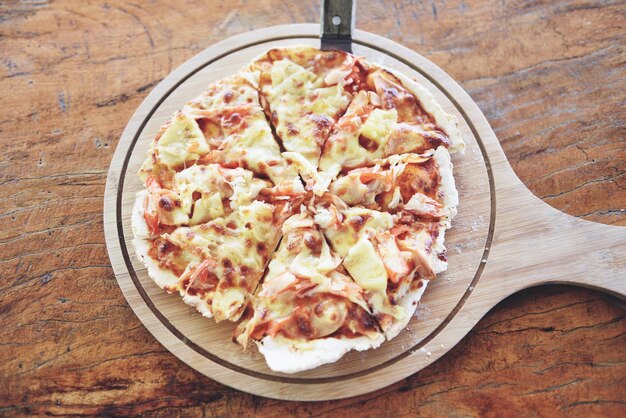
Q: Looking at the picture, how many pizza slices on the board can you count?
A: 8